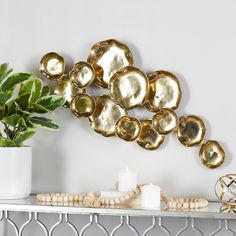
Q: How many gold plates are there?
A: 13